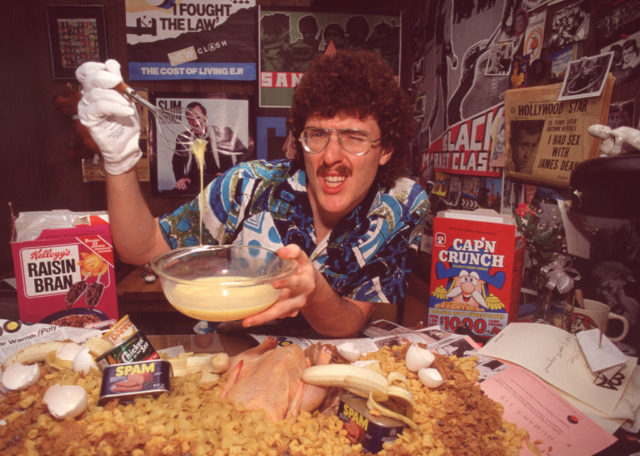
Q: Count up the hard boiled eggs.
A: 0